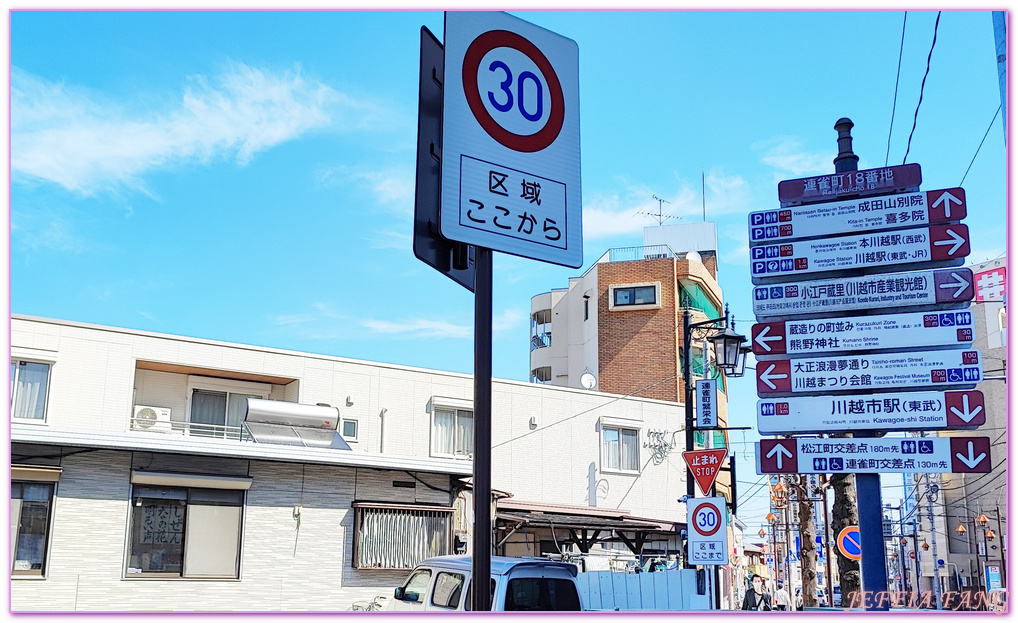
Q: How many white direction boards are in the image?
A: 7